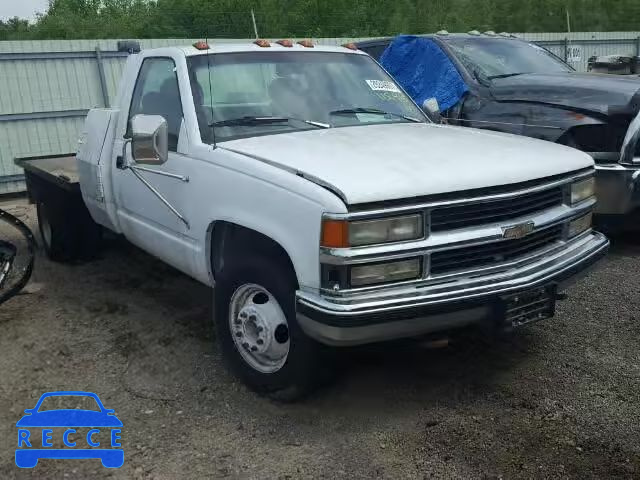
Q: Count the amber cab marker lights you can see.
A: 5